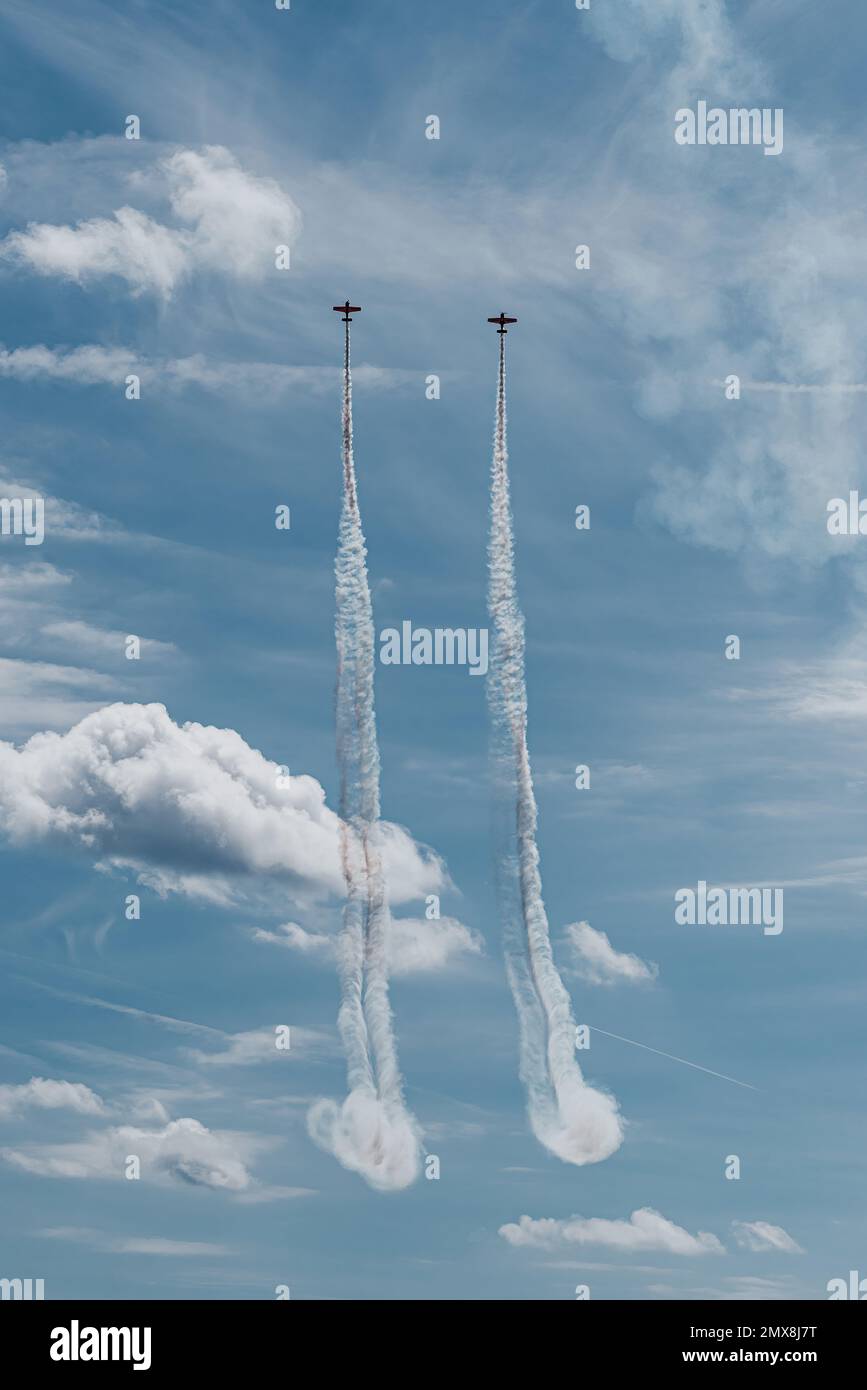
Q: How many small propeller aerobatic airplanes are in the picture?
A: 2